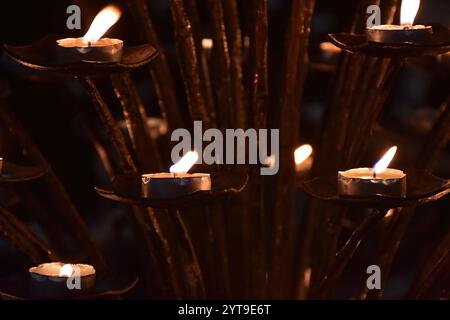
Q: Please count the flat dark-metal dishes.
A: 6